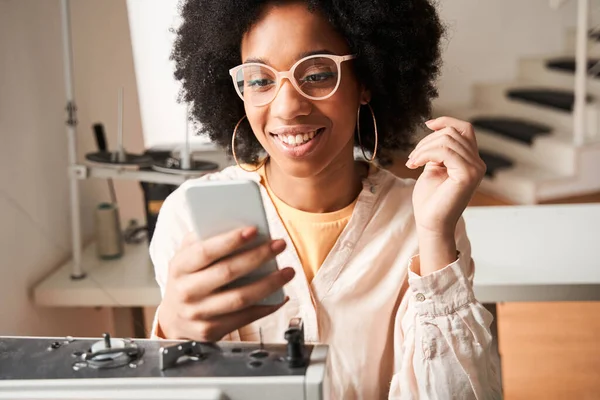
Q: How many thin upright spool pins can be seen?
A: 2